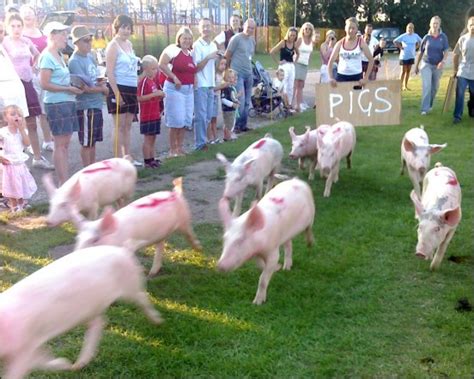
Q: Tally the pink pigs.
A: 9